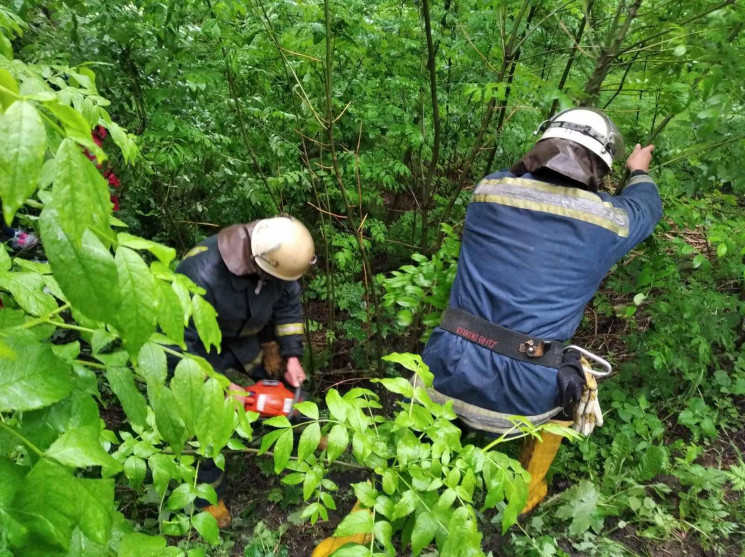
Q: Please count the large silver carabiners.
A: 1